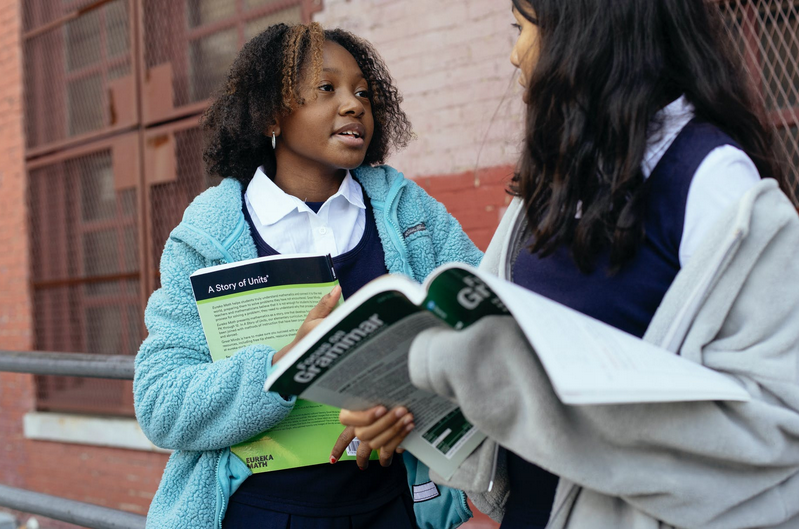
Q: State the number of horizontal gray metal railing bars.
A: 2